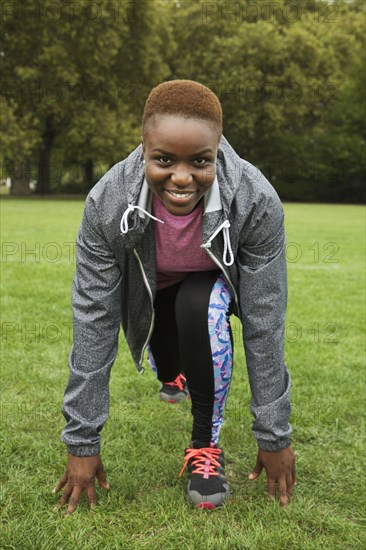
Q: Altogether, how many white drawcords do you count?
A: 2